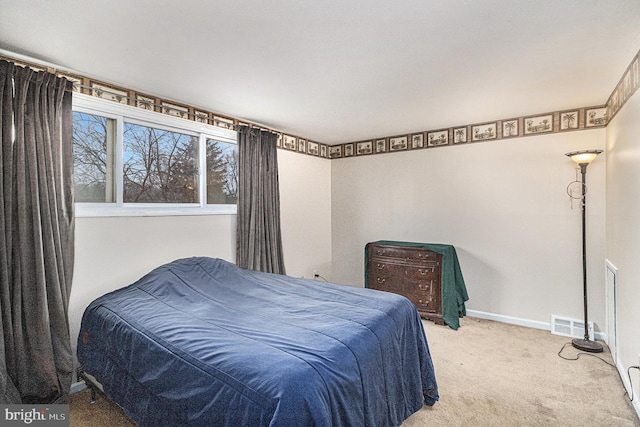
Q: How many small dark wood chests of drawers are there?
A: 1